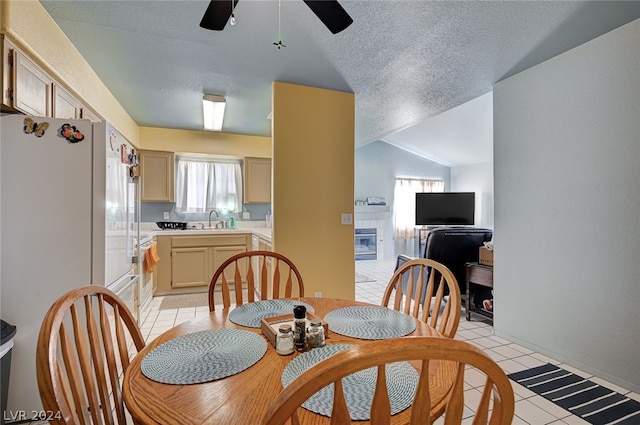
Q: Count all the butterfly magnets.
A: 2